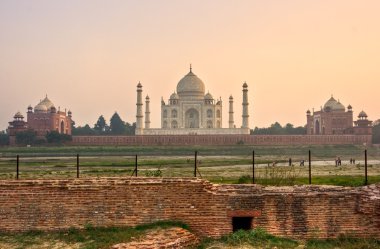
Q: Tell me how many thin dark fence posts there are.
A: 7